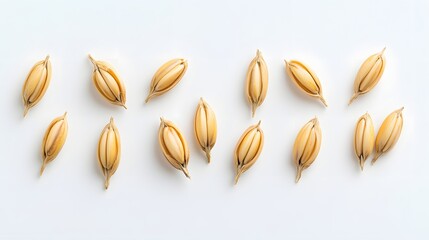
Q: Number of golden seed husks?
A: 14